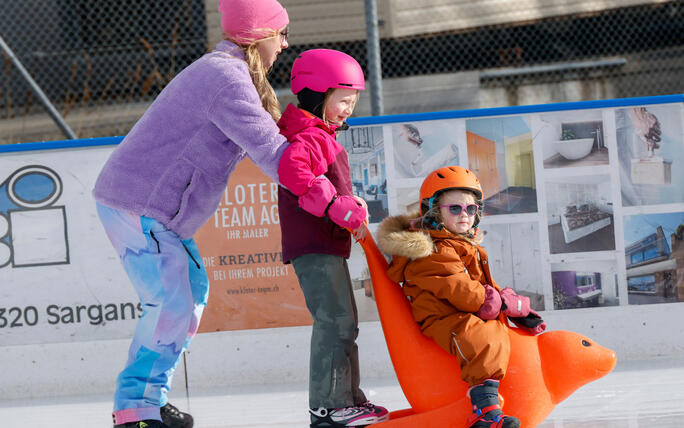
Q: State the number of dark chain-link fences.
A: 1